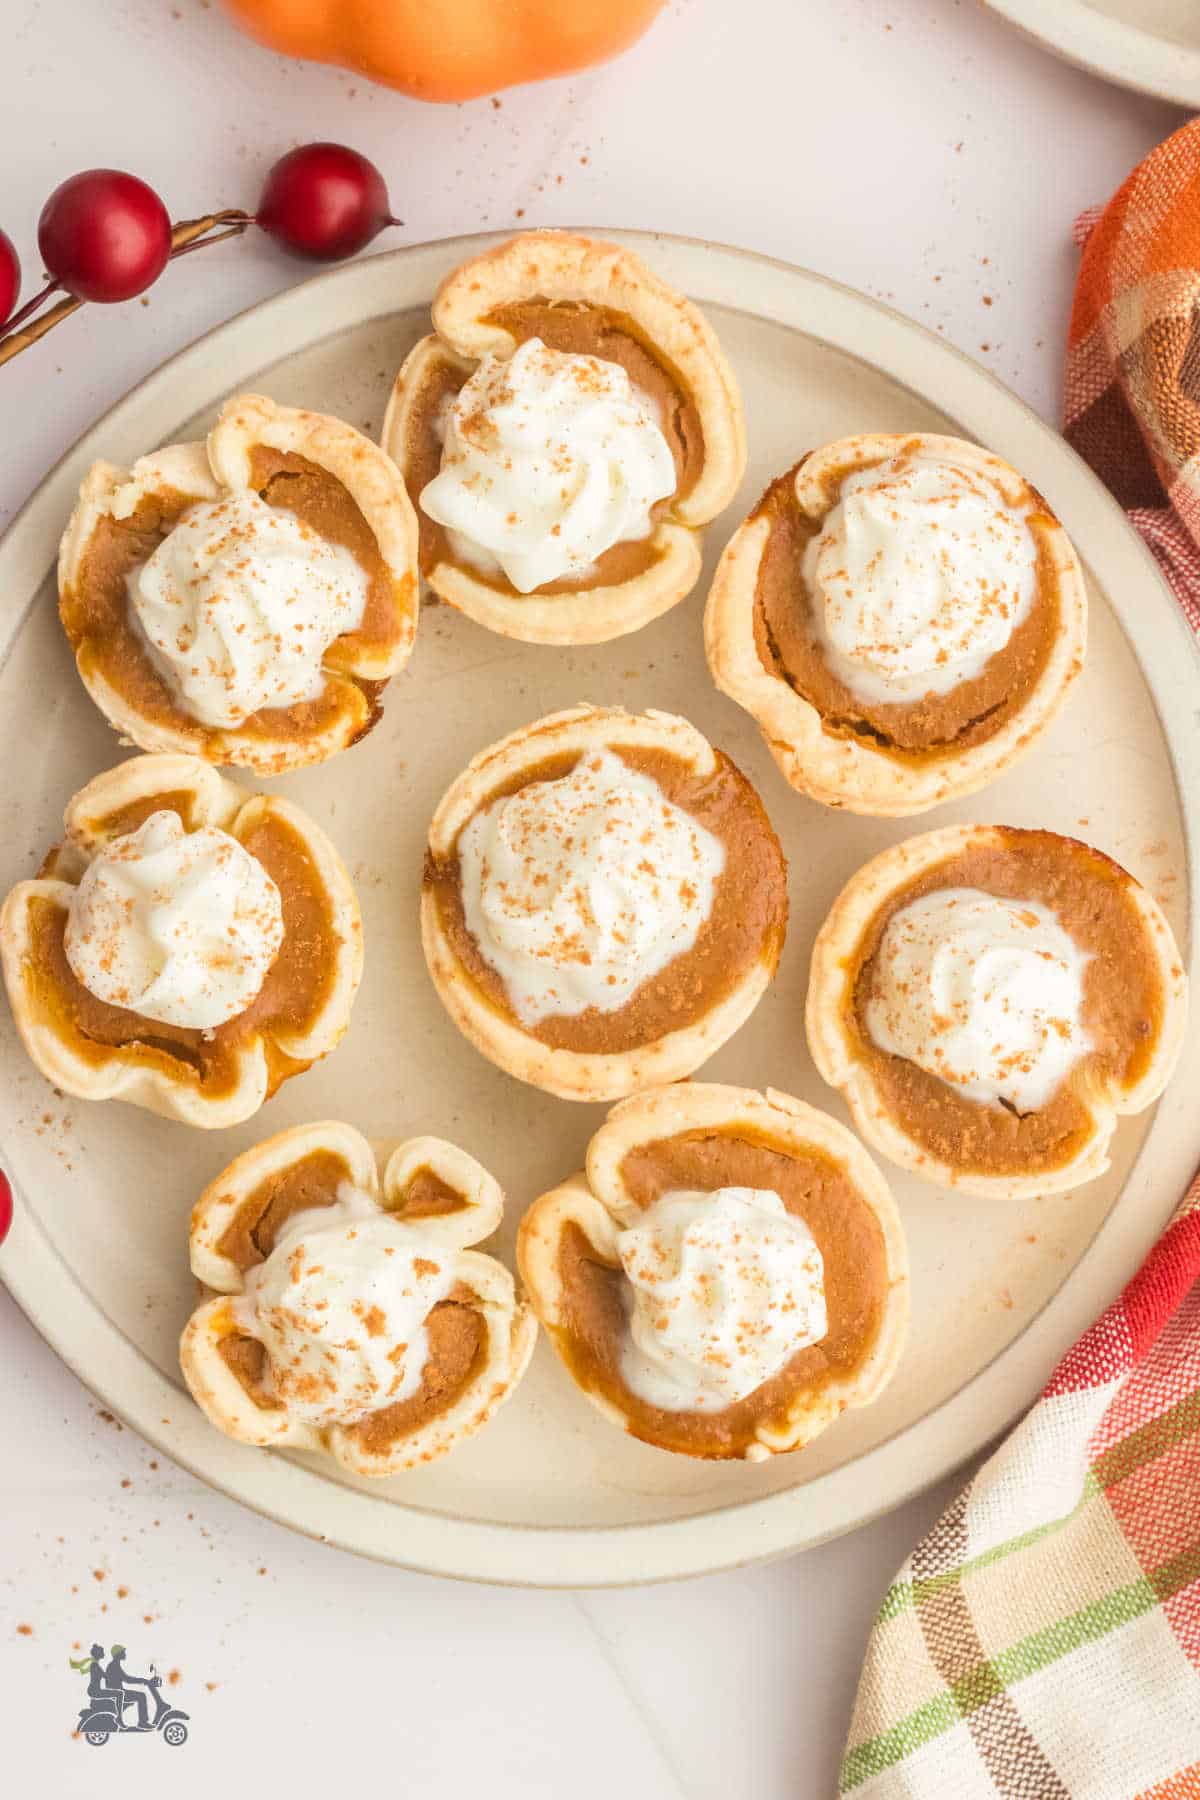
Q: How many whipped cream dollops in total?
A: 8